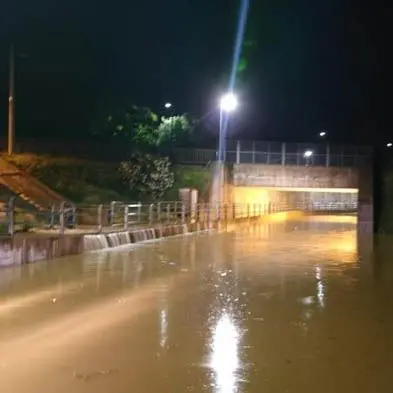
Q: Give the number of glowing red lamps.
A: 0